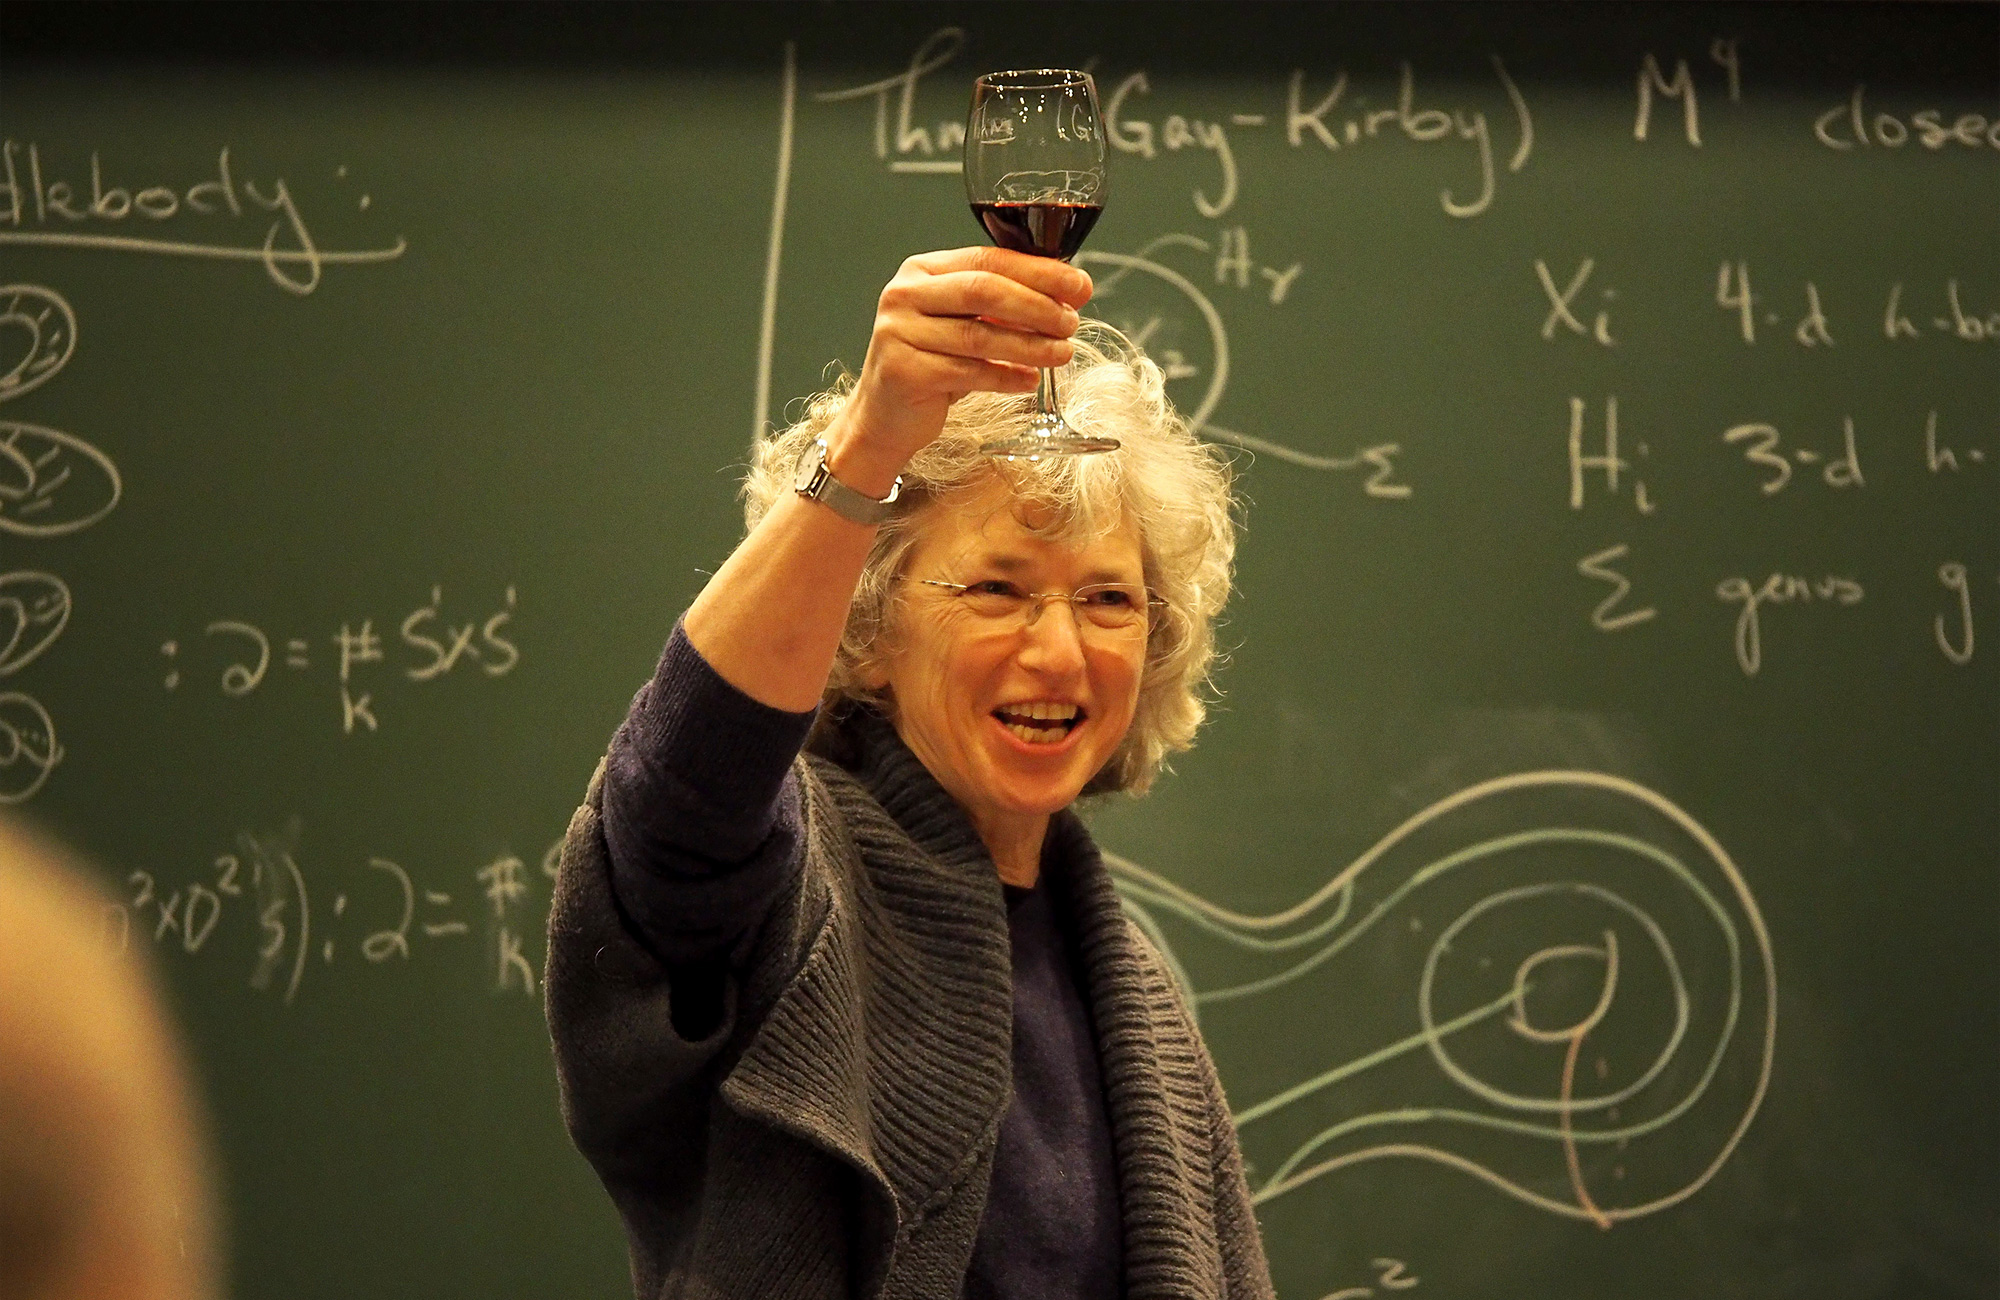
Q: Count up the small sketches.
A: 4